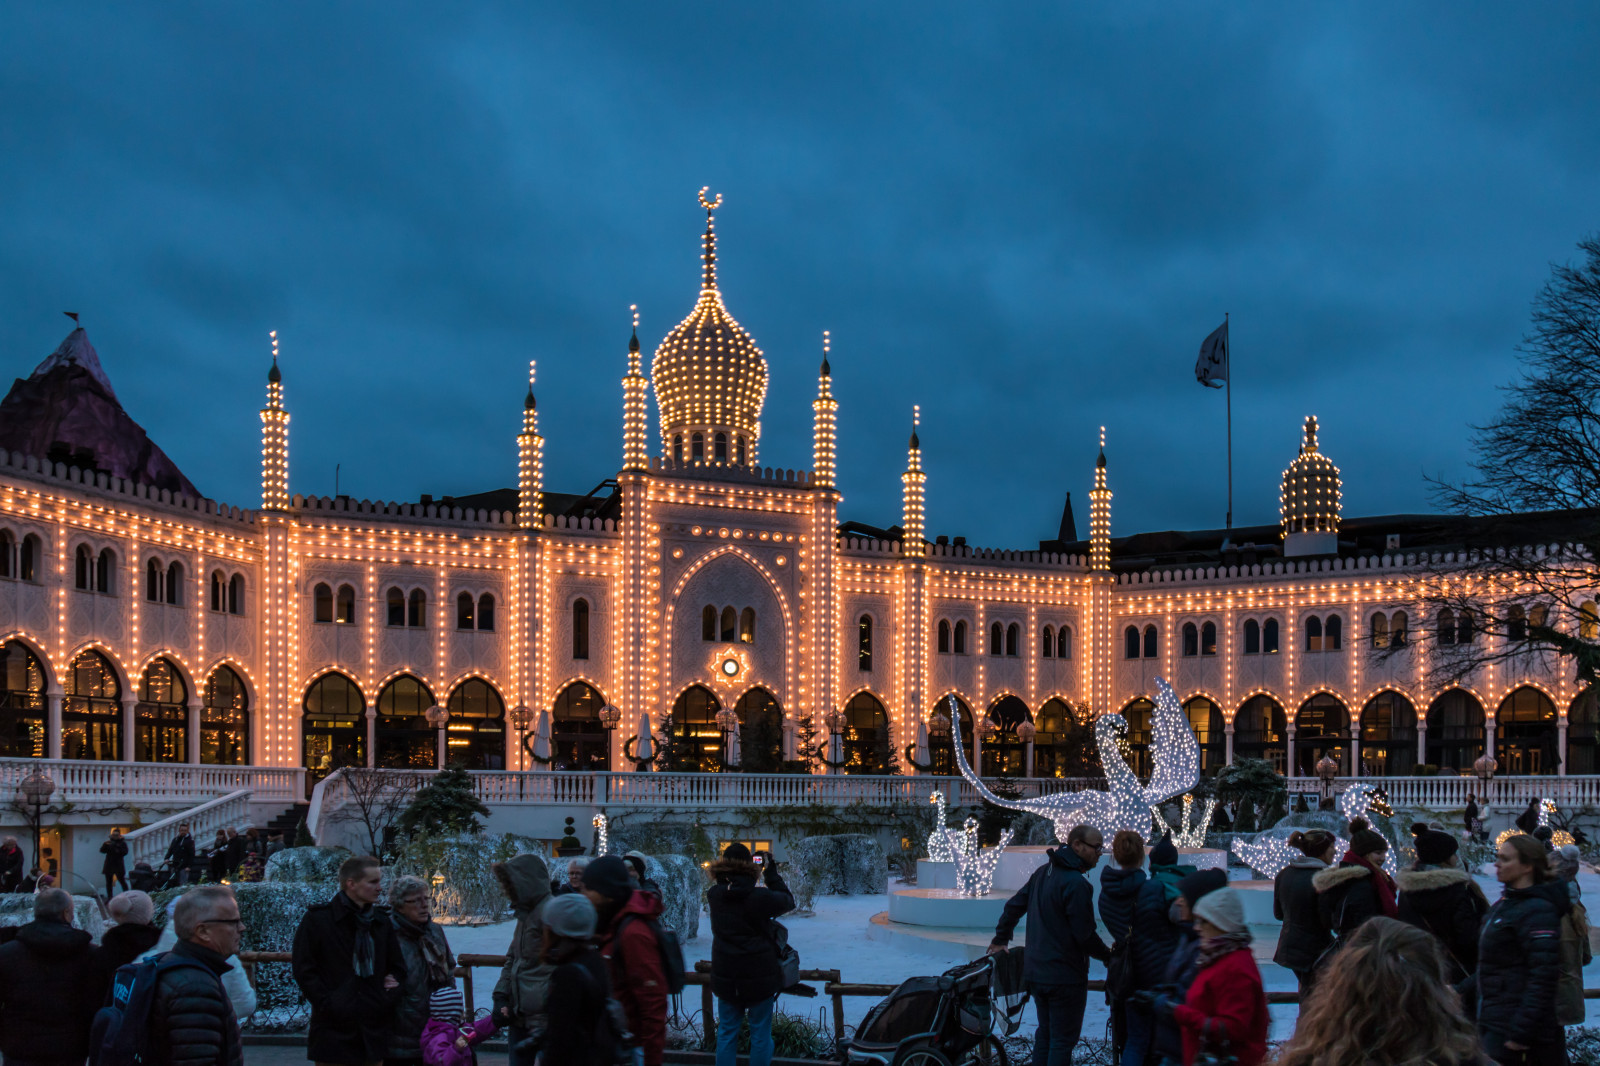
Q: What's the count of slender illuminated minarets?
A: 6